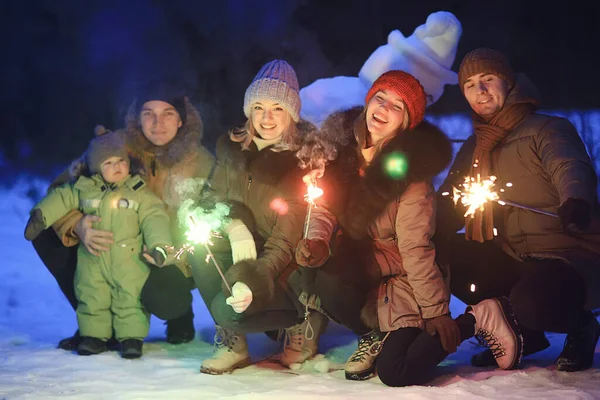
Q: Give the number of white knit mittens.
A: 2